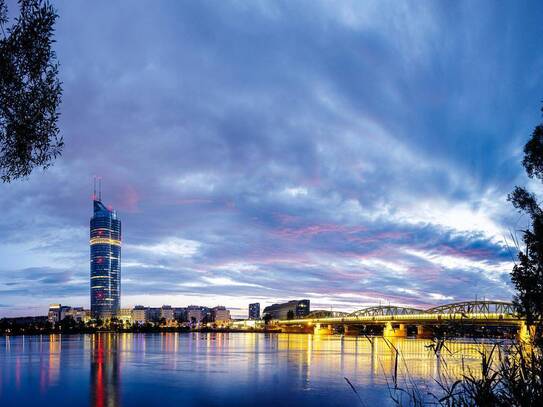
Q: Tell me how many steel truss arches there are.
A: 3